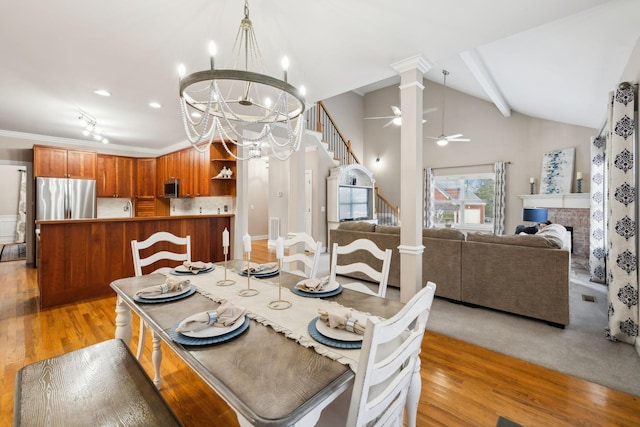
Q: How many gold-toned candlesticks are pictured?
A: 3